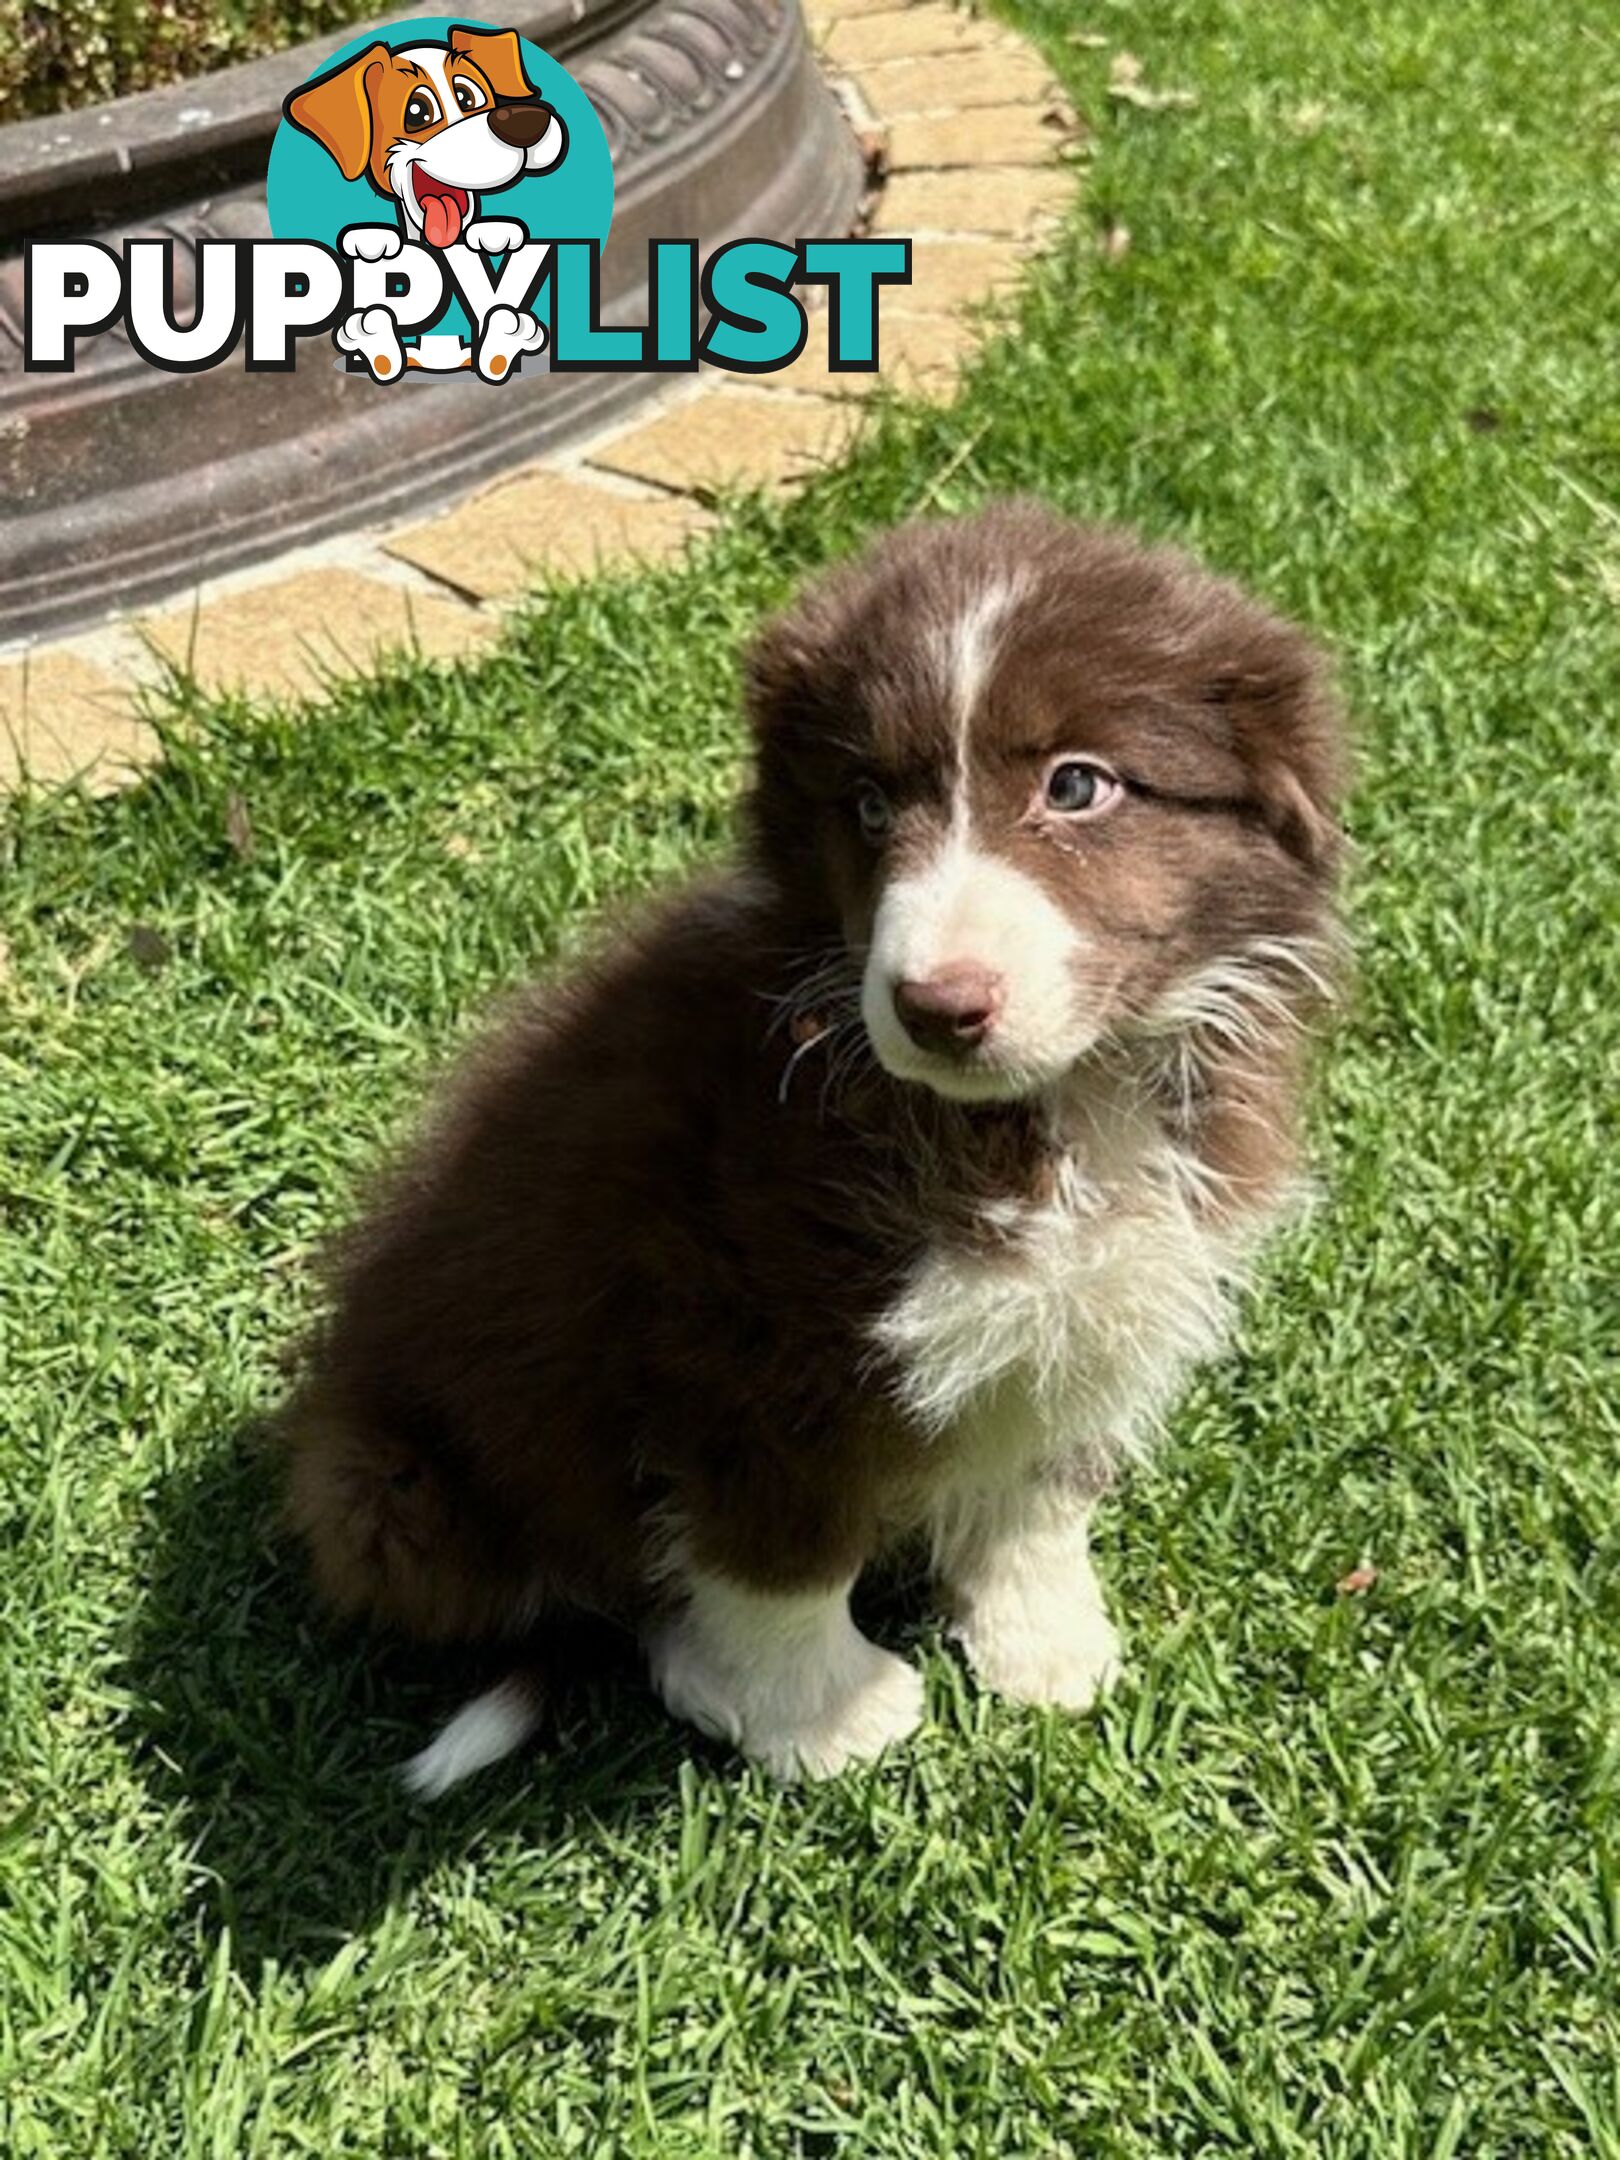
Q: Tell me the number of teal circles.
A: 1